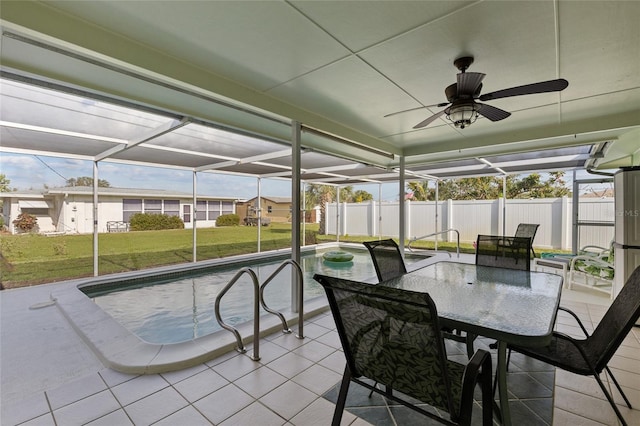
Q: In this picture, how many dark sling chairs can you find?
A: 5